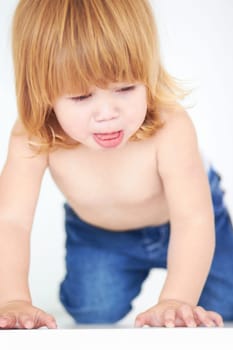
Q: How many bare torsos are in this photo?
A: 1